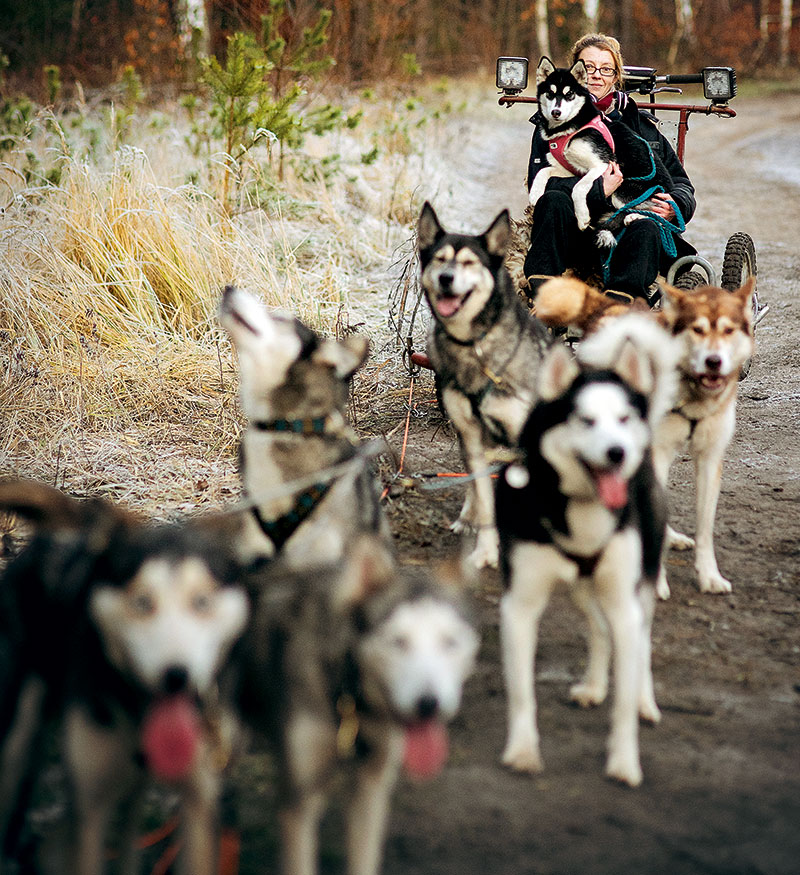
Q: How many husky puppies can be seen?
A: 1